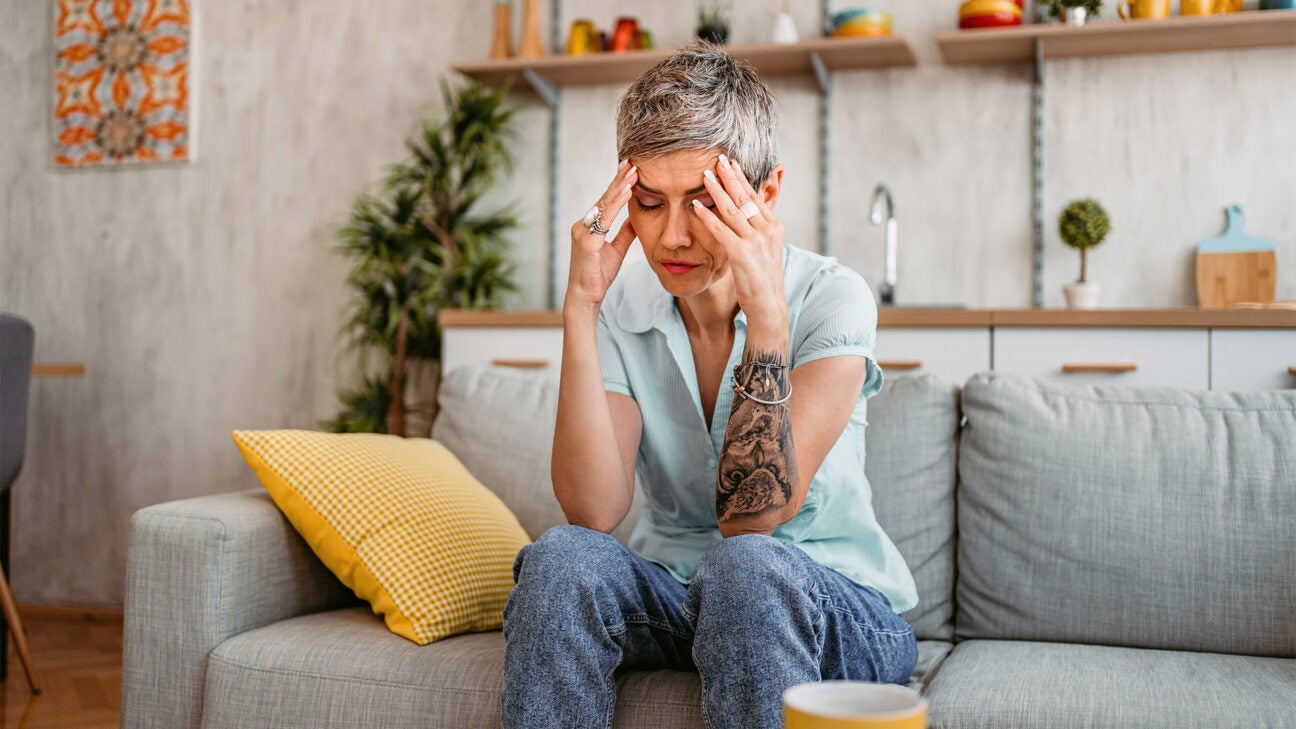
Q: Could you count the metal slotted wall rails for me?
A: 3